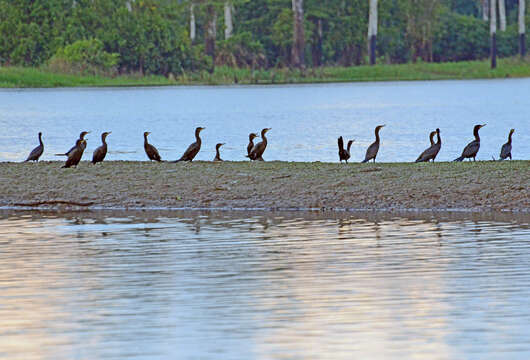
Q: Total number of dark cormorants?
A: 15